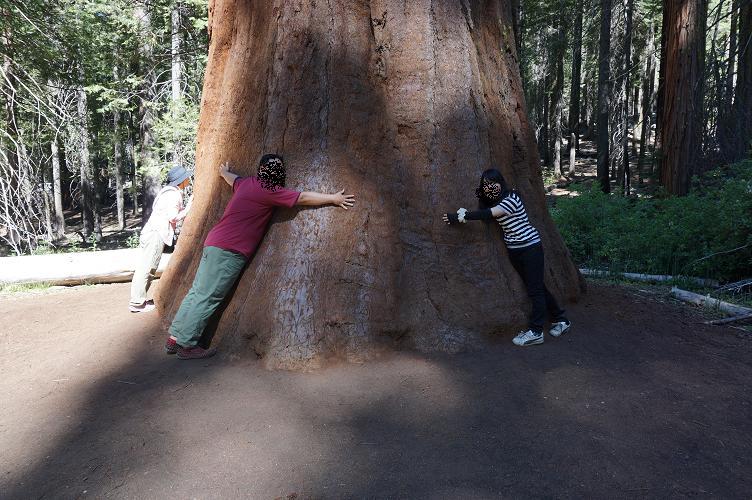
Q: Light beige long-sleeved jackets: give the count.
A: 1